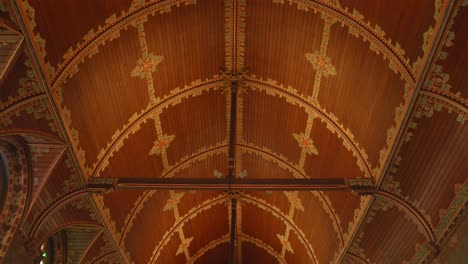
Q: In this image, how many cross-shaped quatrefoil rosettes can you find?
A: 8